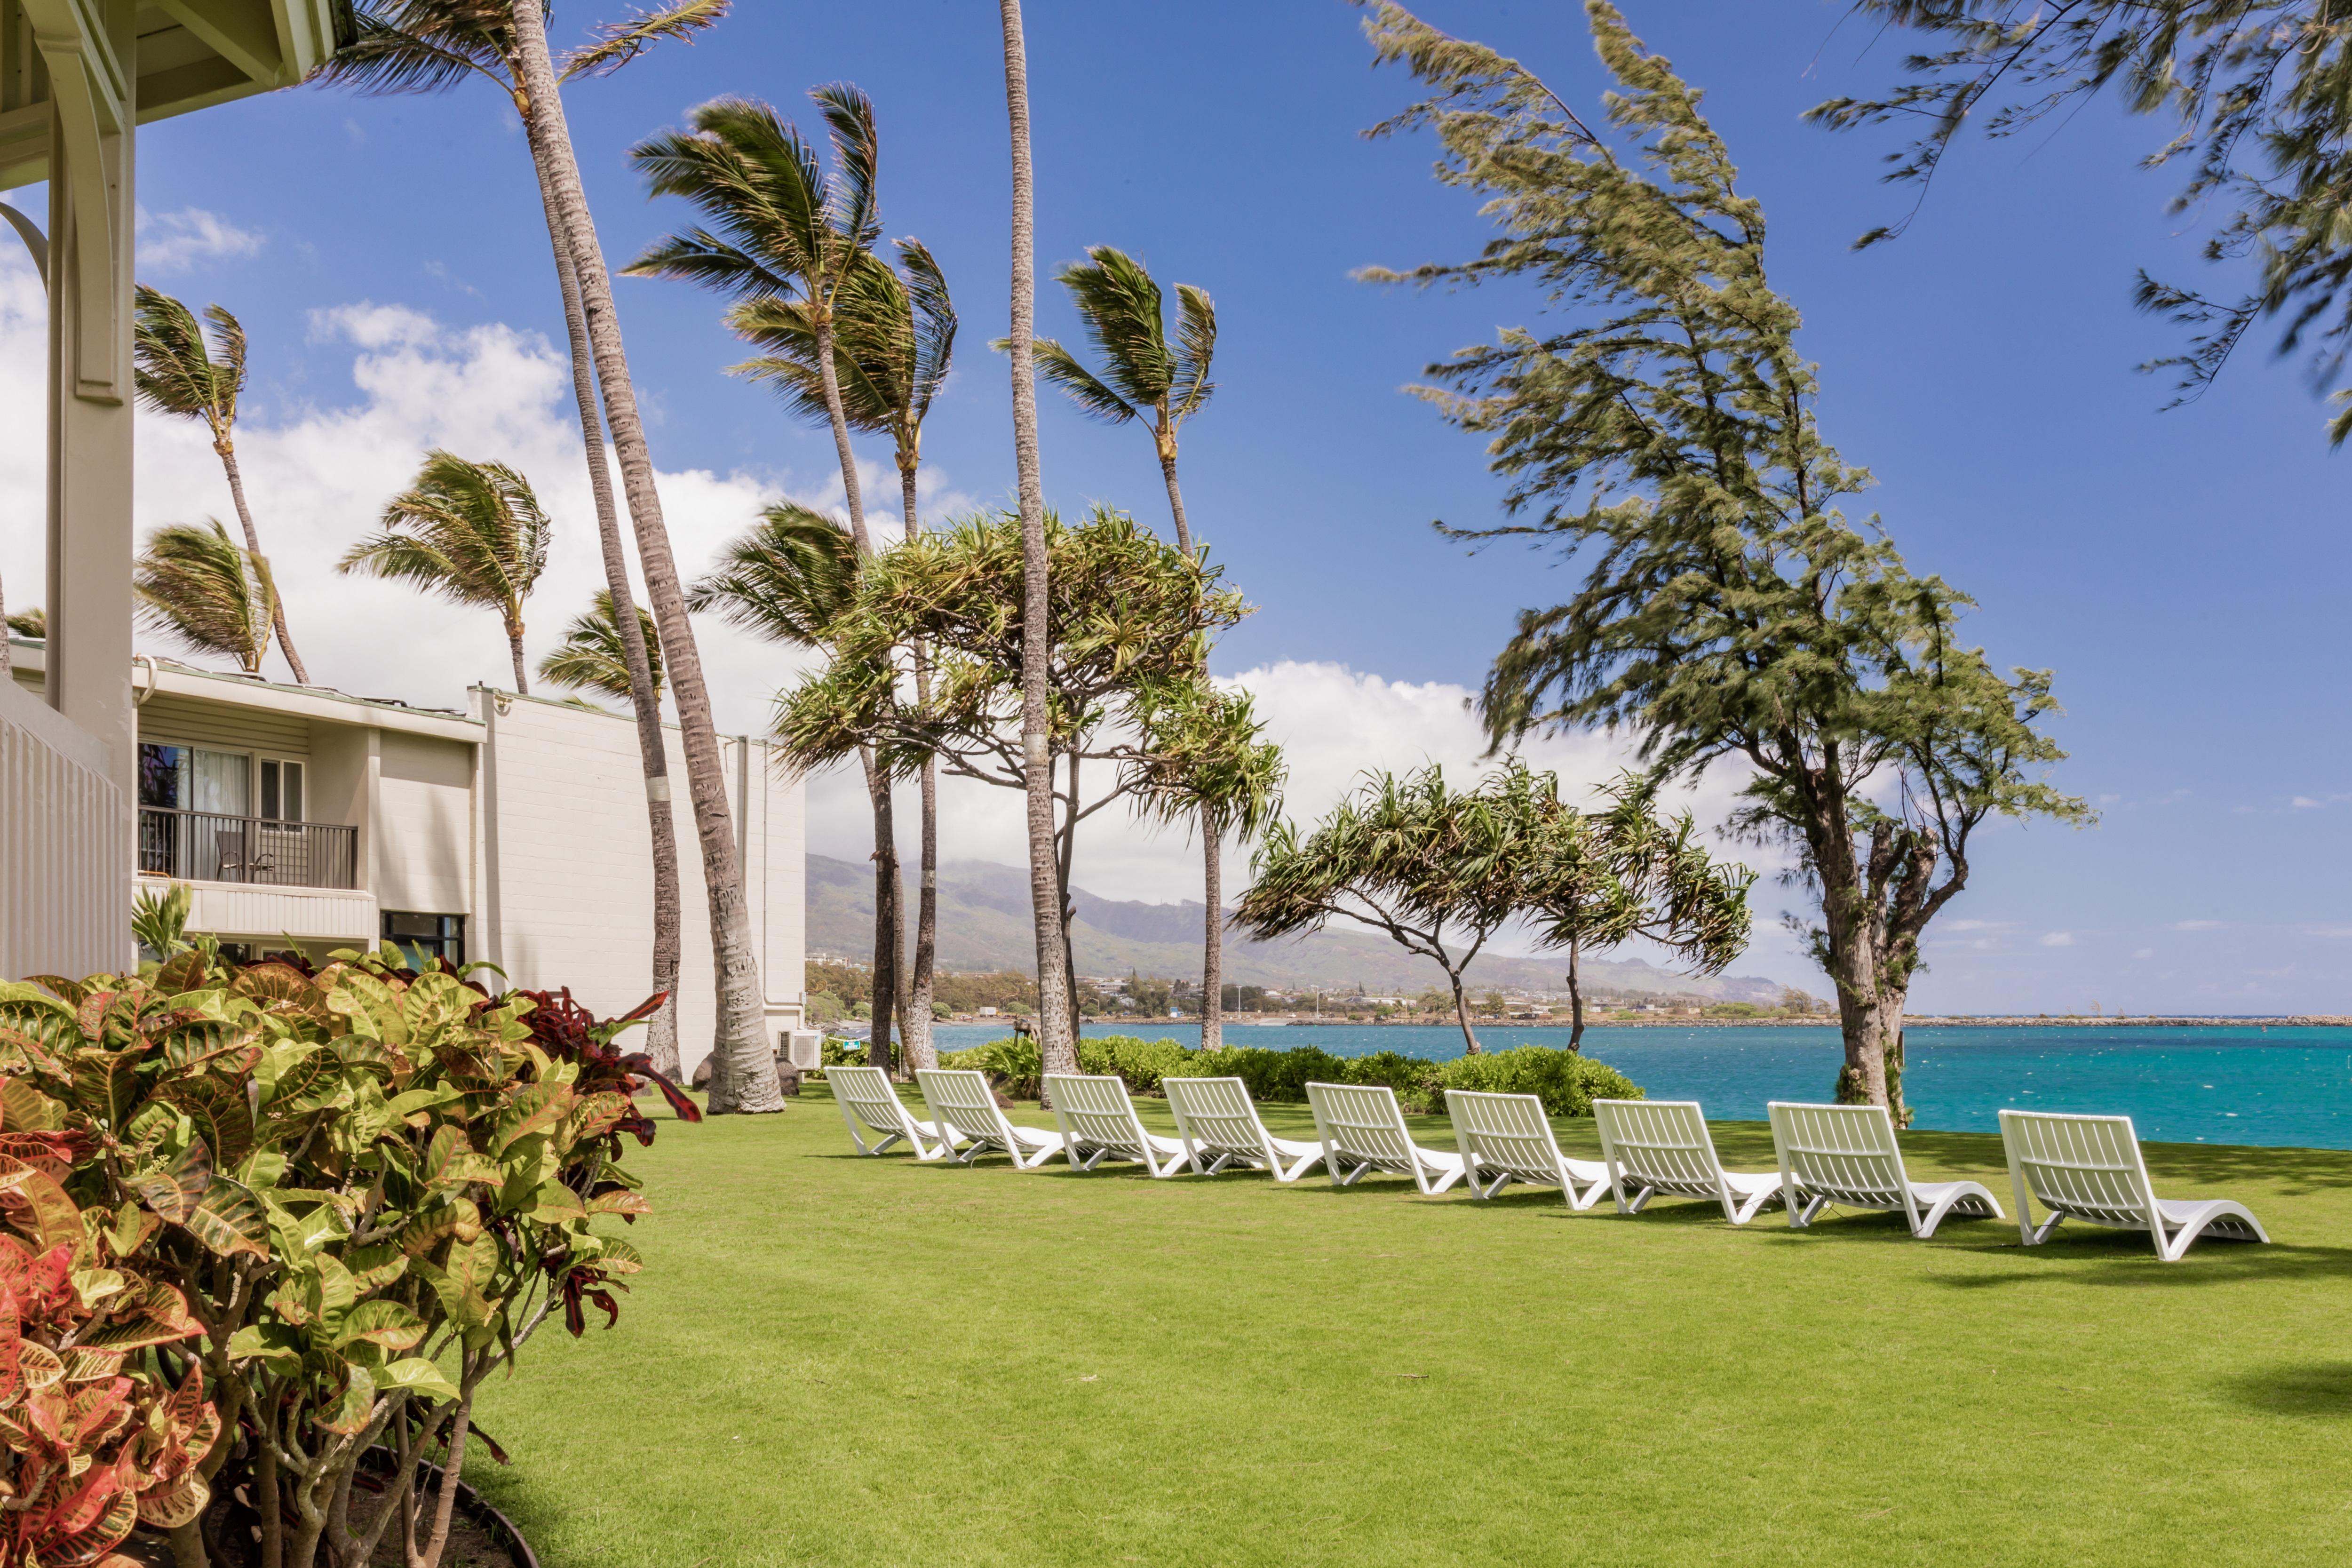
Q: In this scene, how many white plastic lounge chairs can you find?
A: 9